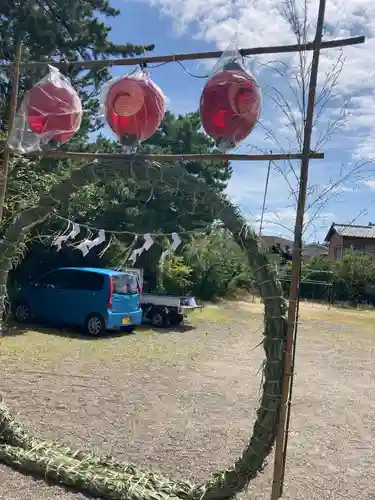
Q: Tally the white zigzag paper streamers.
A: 4